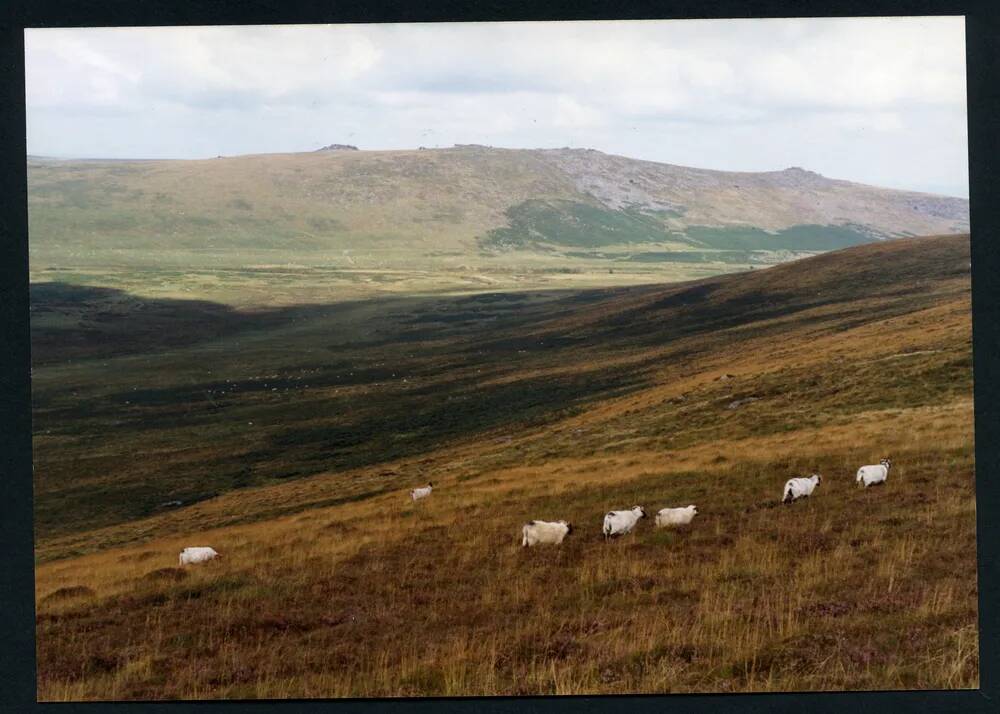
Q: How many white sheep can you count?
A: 7